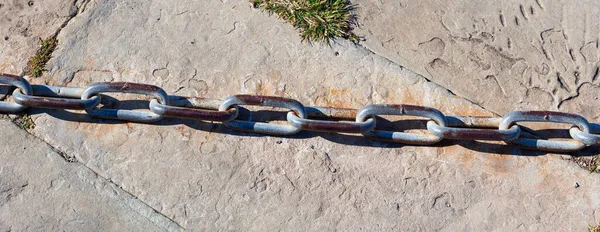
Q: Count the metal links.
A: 10